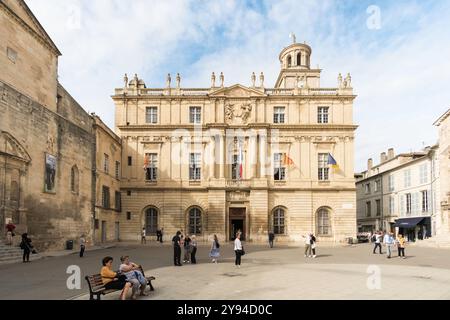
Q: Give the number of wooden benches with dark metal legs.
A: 1